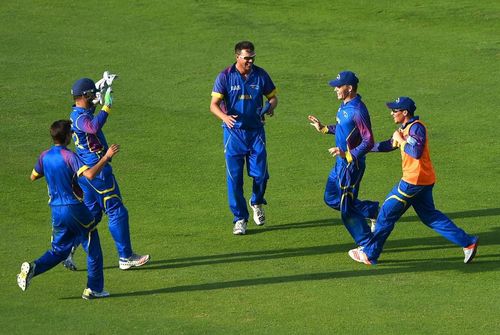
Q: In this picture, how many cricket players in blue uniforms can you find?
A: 5